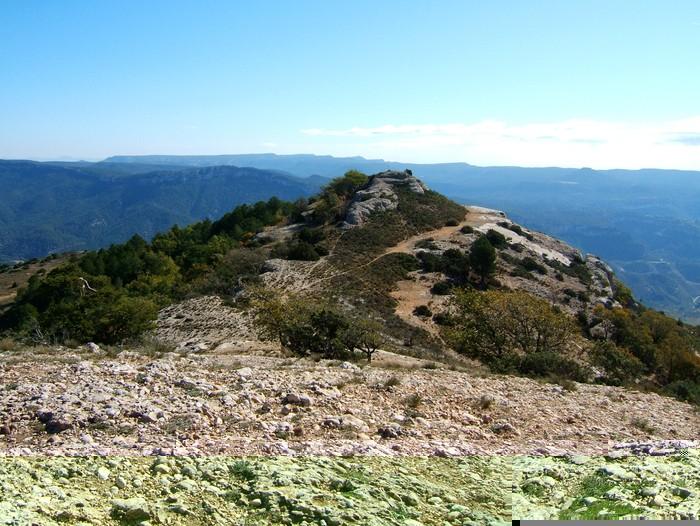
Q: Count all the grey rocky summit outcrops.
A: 1